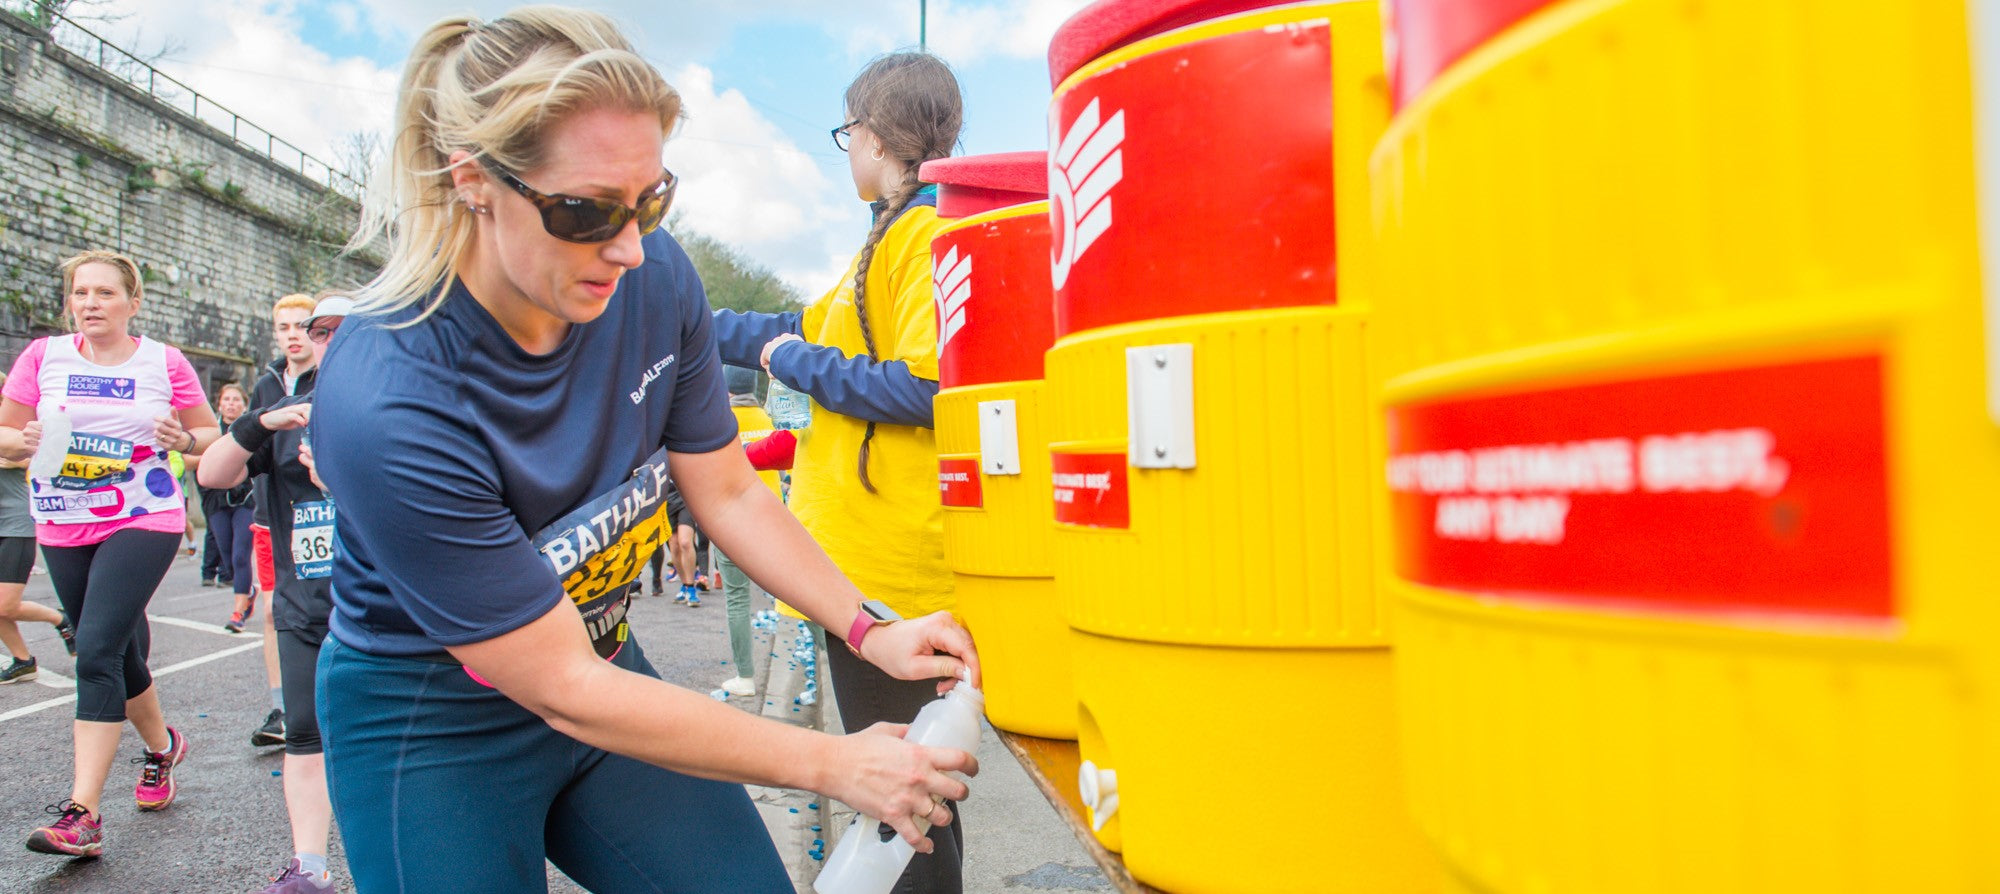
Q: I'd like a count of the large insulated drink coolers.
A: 3